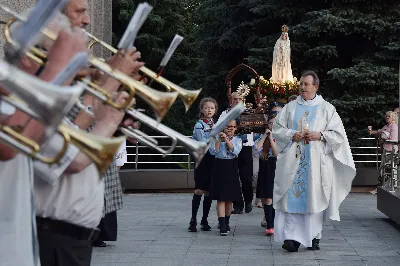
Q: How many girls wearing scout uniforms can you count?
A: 3